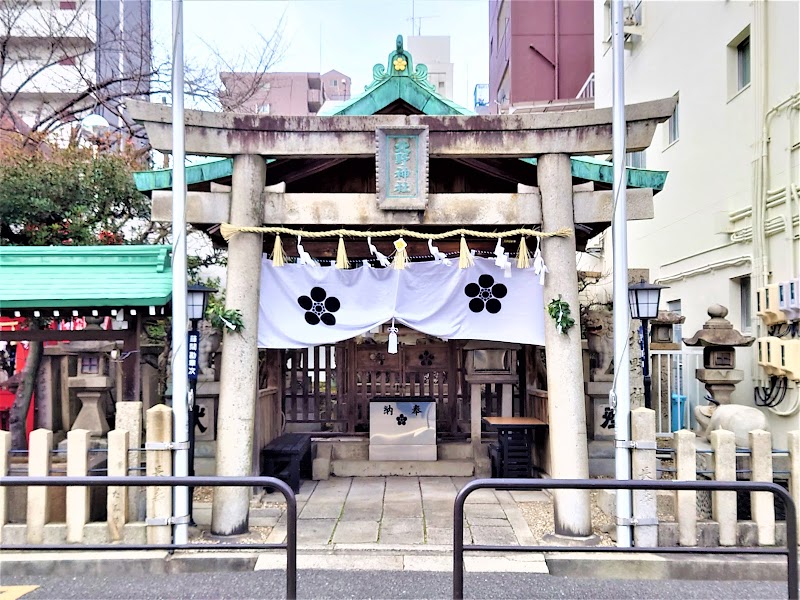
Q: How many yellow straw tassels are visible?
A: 5